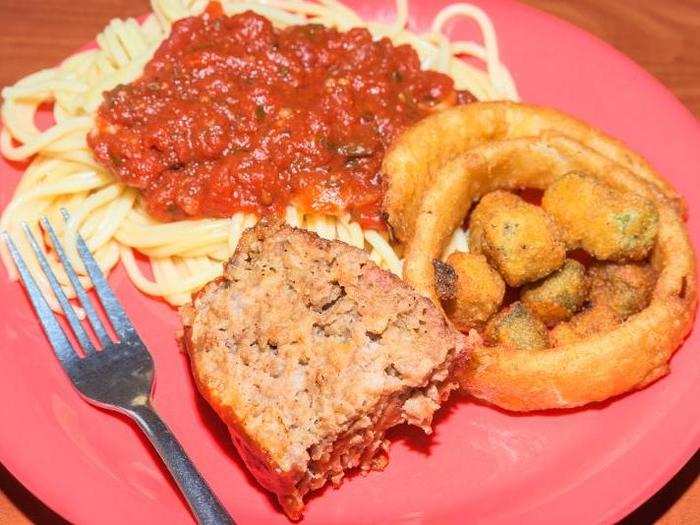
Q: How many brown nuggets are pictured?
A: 7